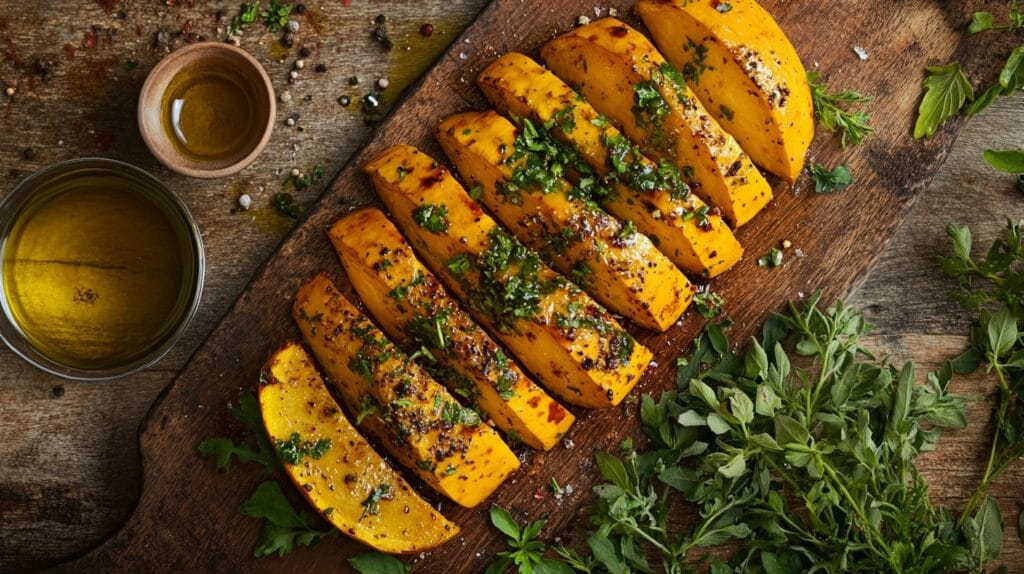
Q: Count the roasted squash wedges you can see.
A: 8